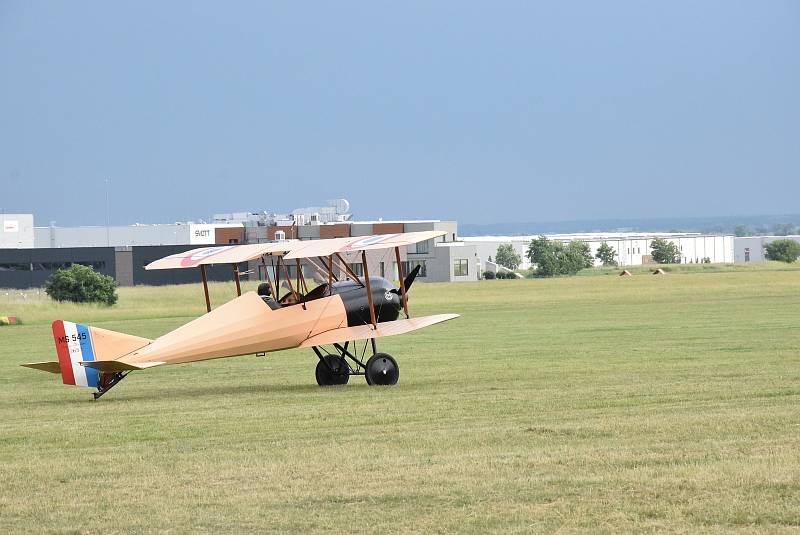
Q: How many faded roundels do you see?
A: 2